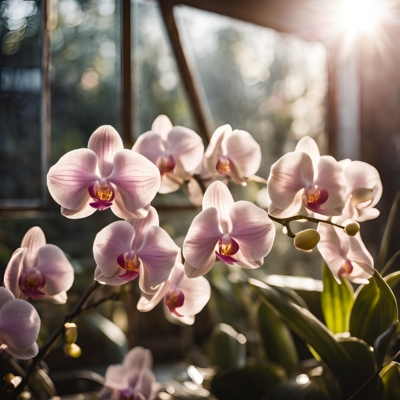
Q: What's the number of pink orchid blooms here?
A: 12